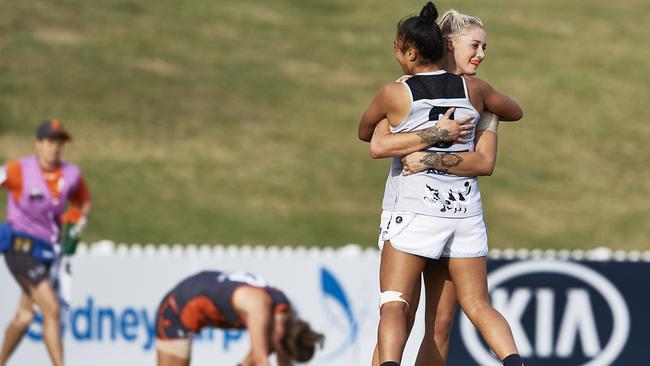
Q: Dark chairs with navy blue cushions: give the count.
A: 0